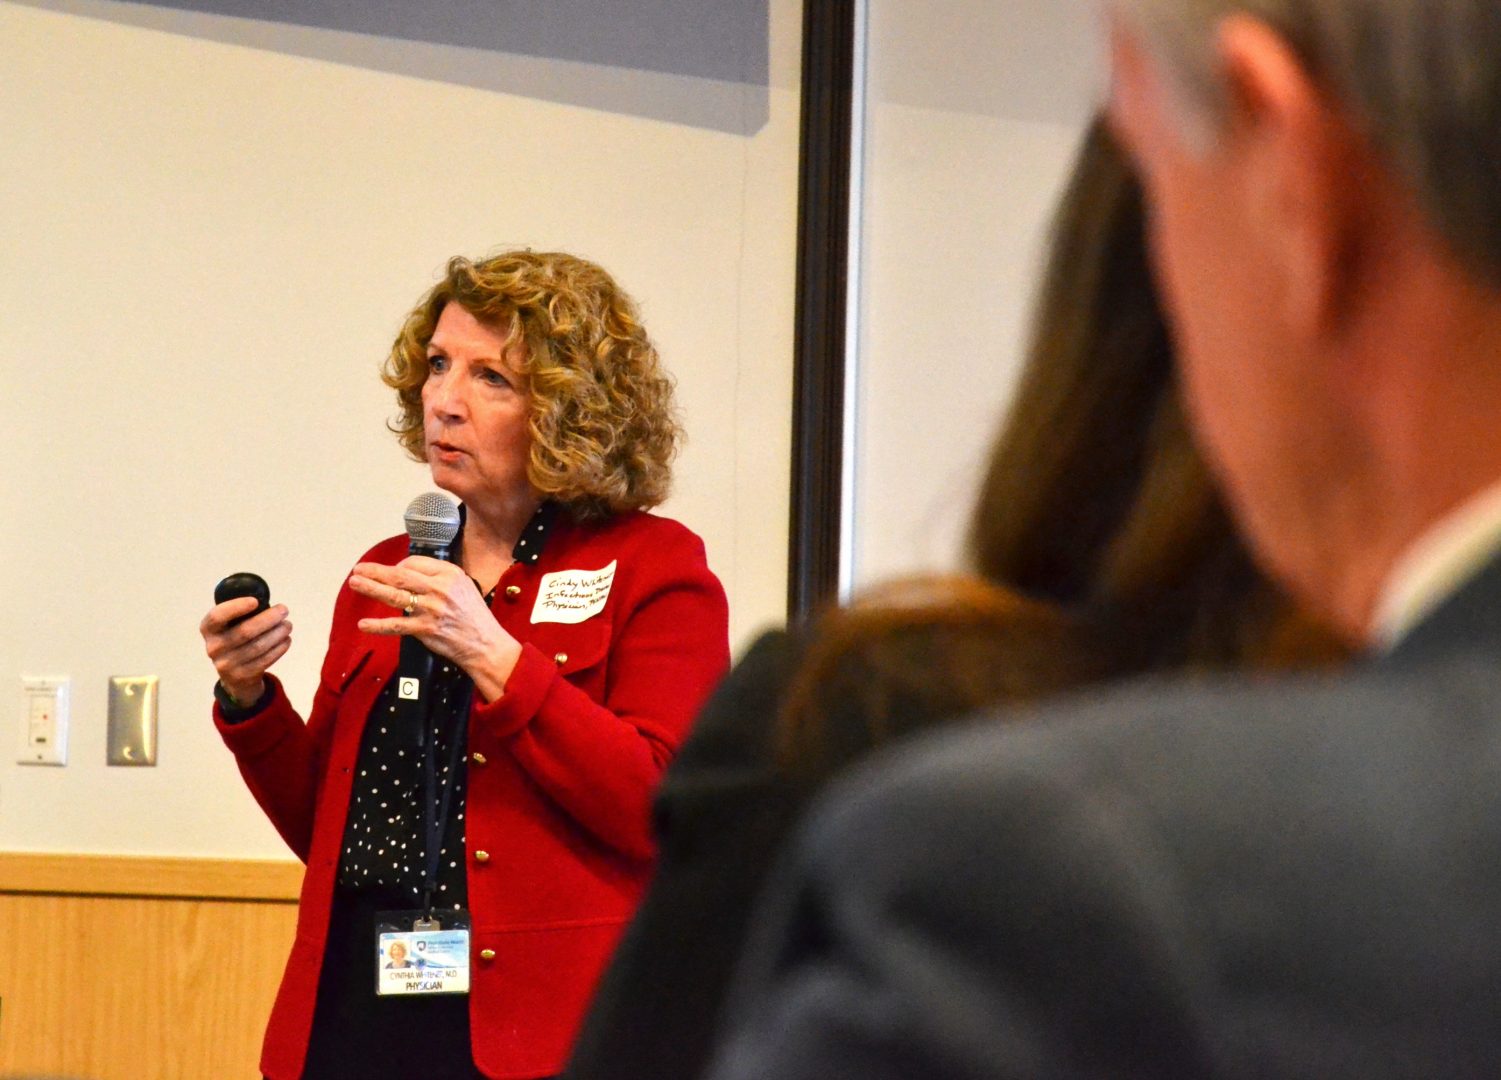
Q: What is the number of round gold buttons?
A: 5